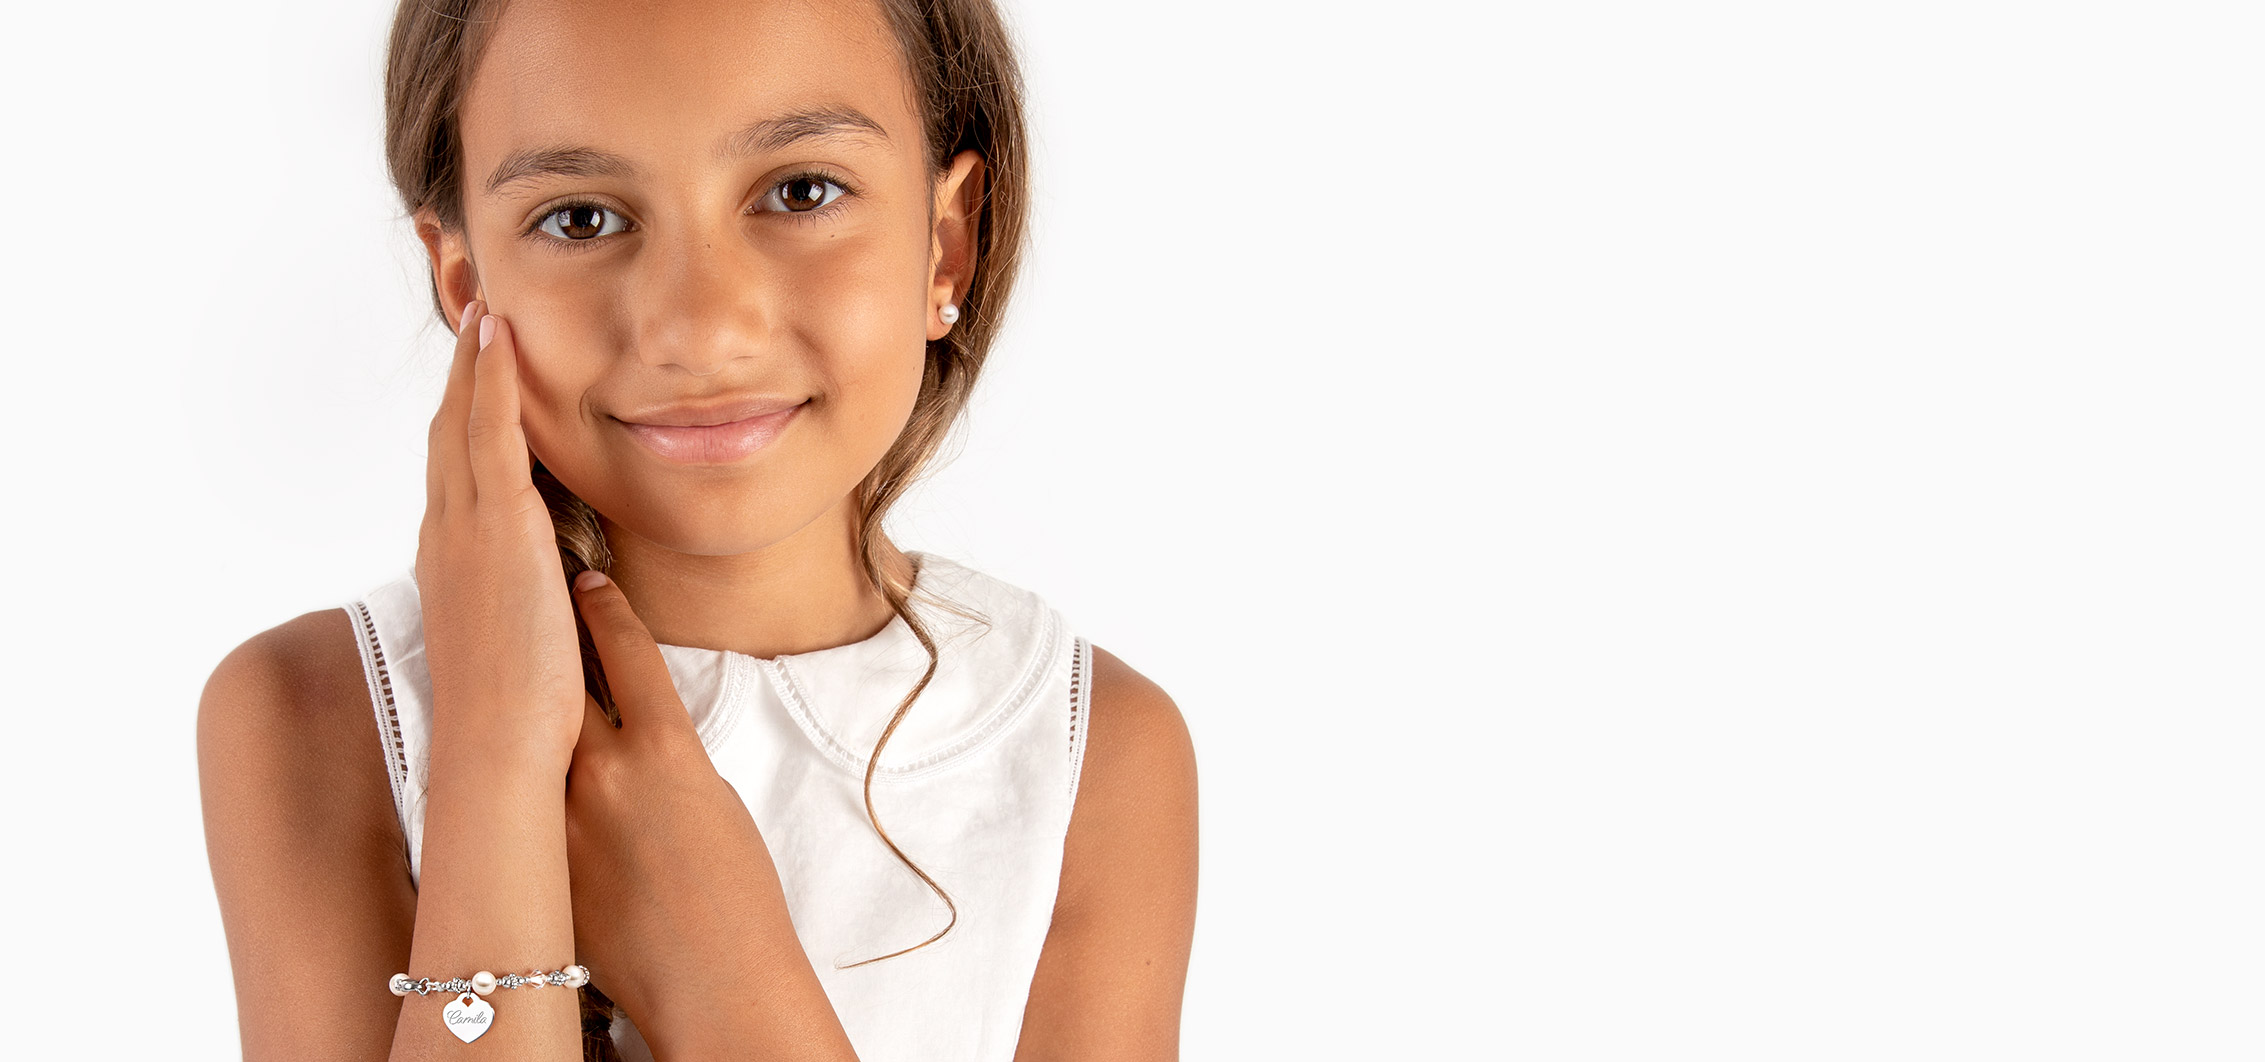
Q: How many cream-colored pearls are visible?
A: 4